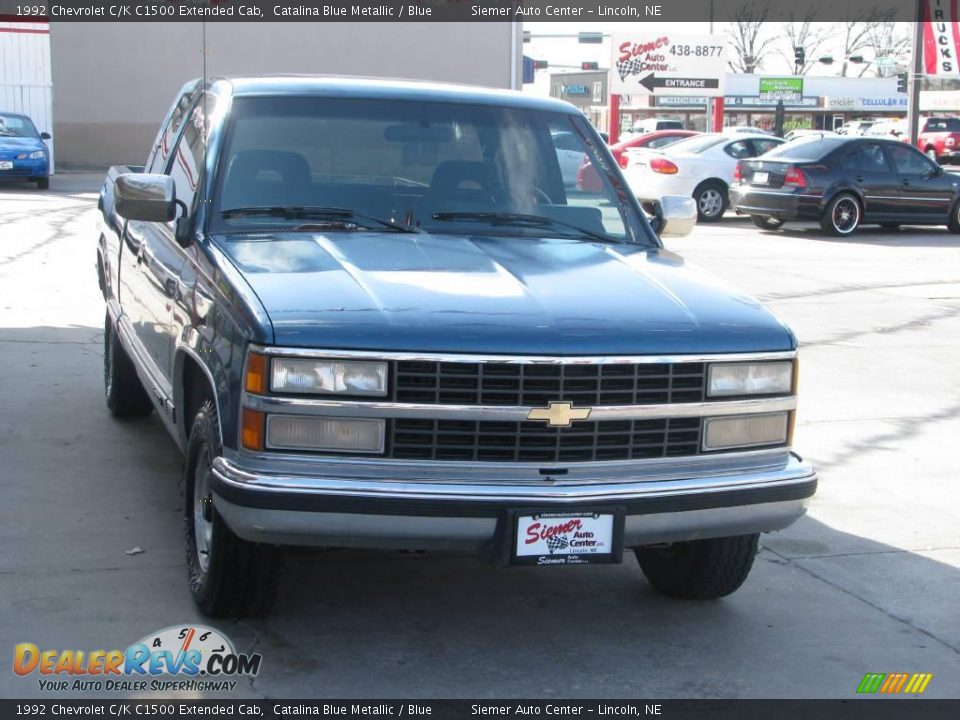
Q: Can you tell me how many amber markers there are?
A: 4